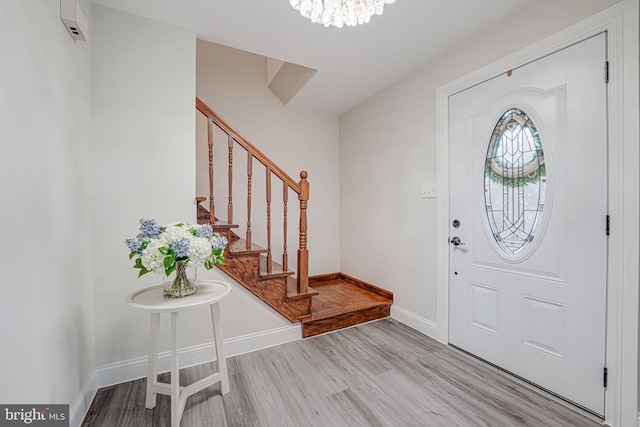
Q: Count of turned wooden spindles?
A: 5